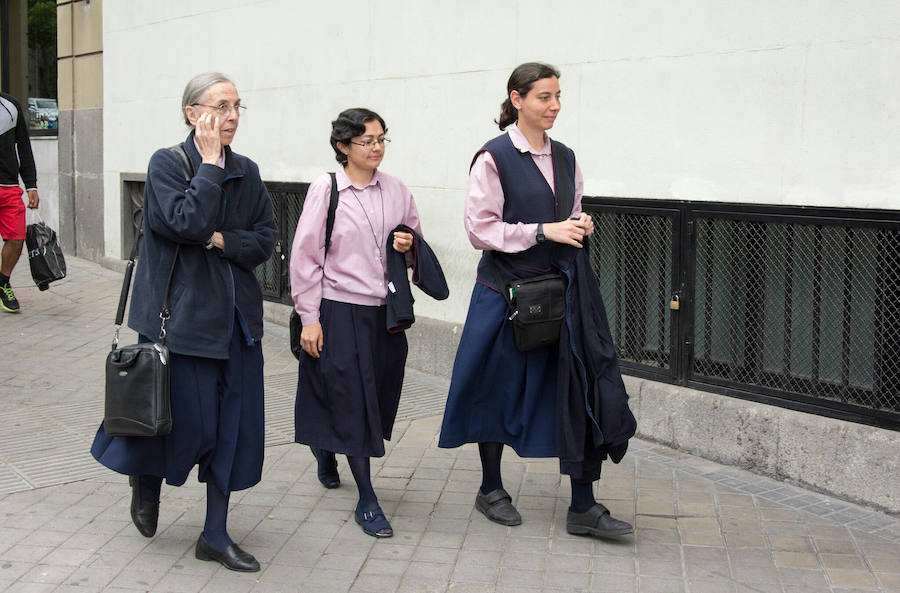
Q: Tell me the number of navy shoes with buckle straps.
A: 2